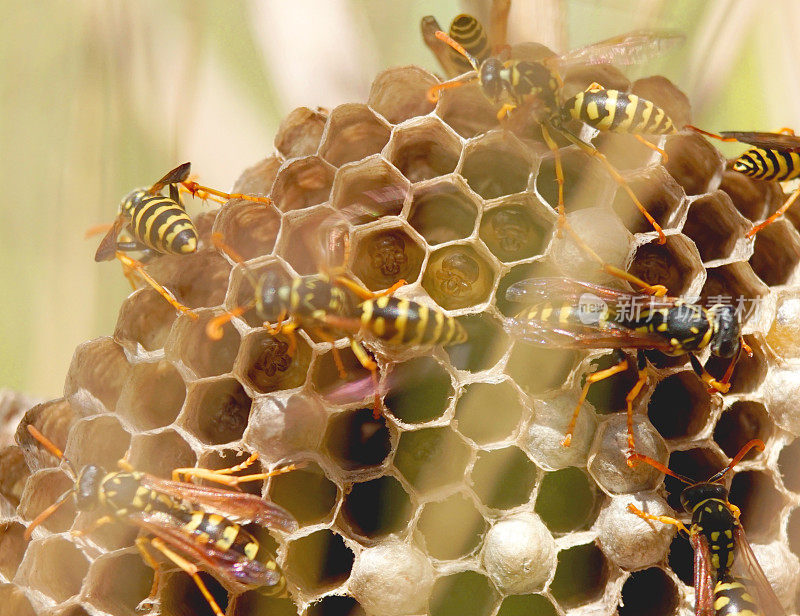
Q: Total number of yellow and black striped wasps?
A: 8